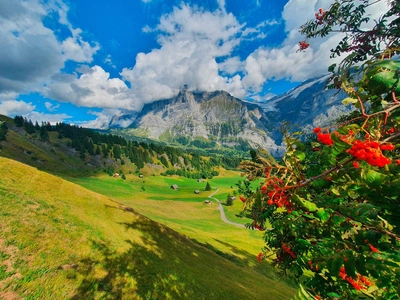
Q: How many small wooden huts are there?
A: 7